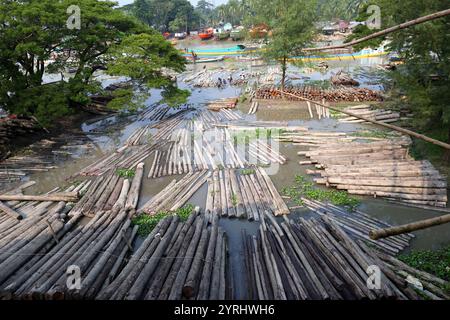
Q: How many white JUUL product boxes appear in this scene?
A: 0